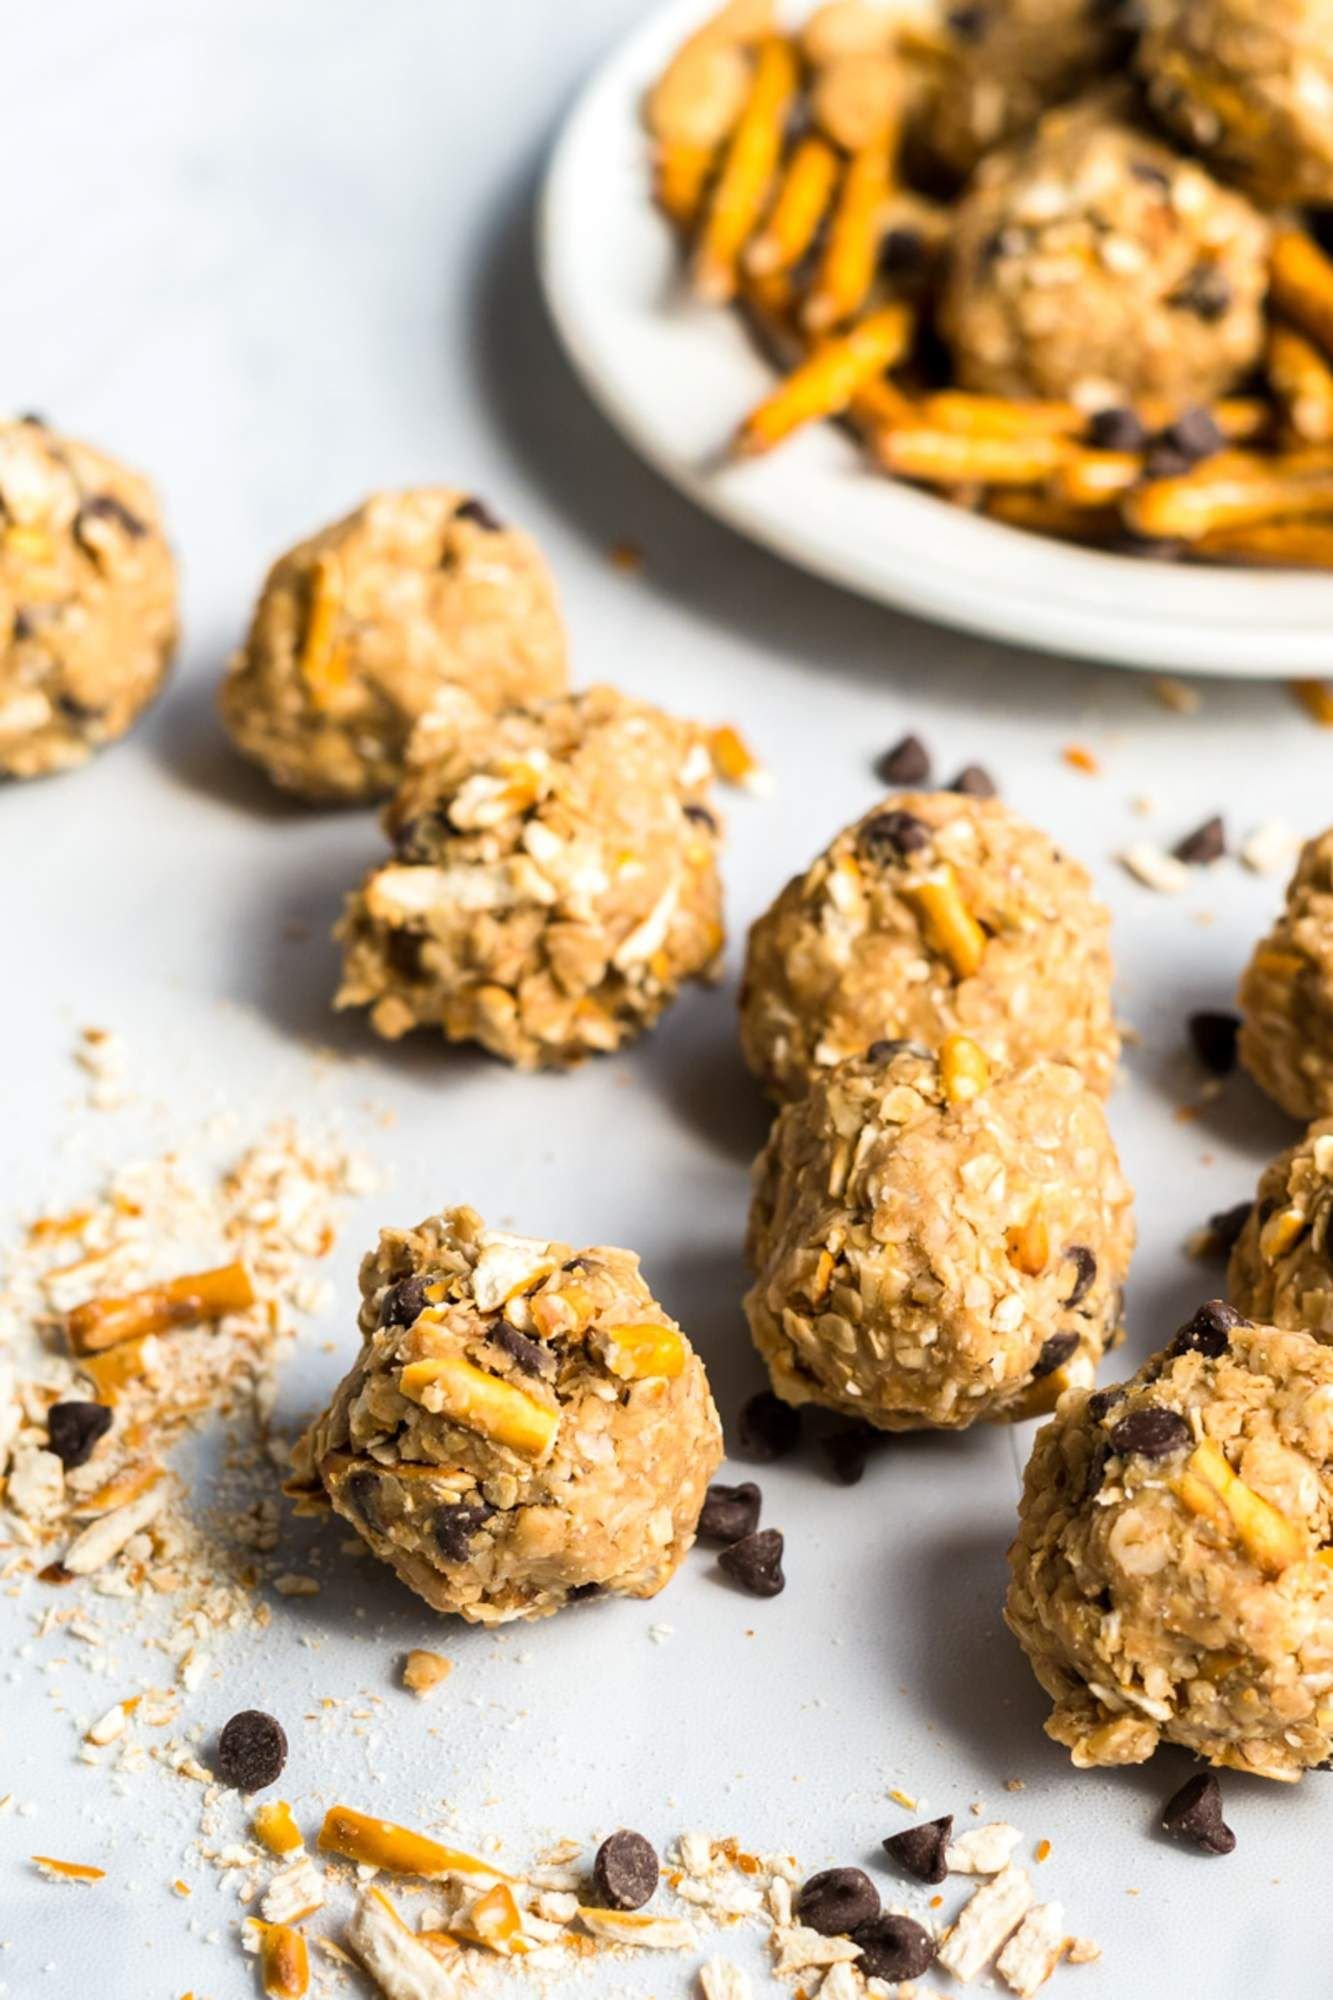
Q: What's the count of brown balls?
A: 12